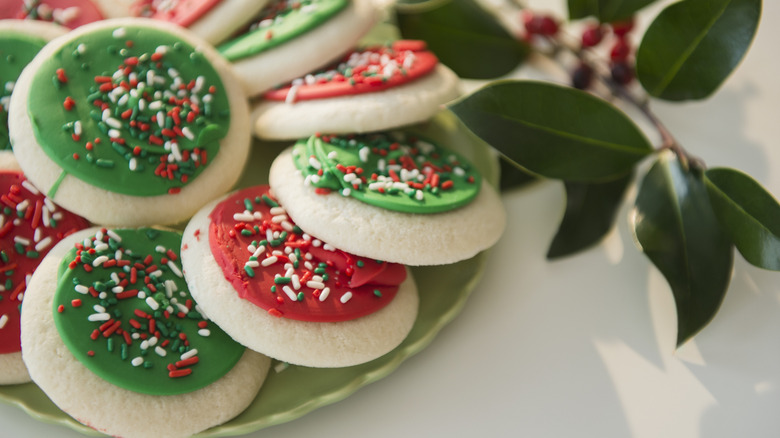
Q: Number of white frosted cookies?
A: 0